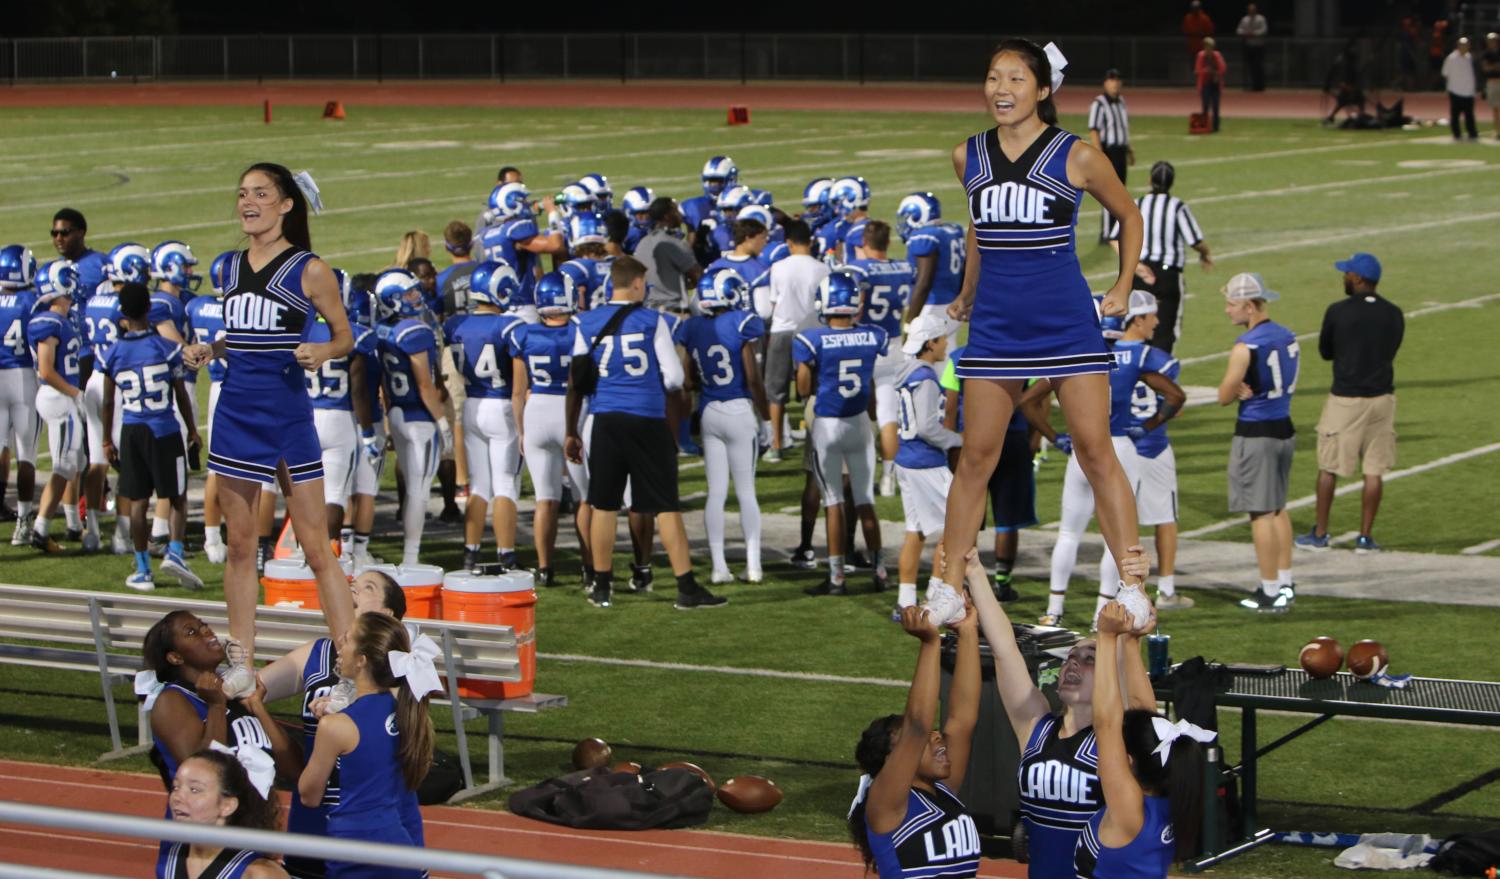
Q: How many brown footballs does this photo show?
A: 6